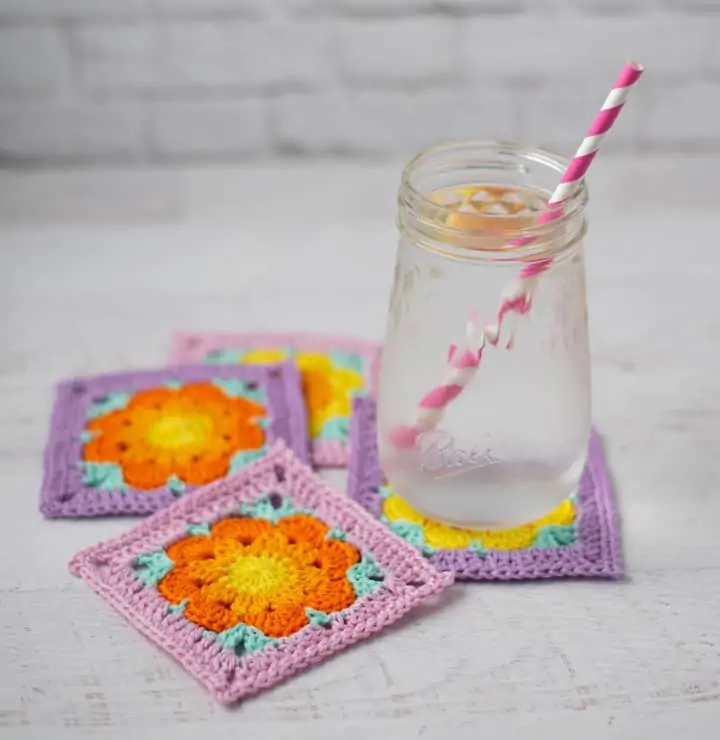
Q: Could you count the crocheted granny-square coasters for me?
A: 4